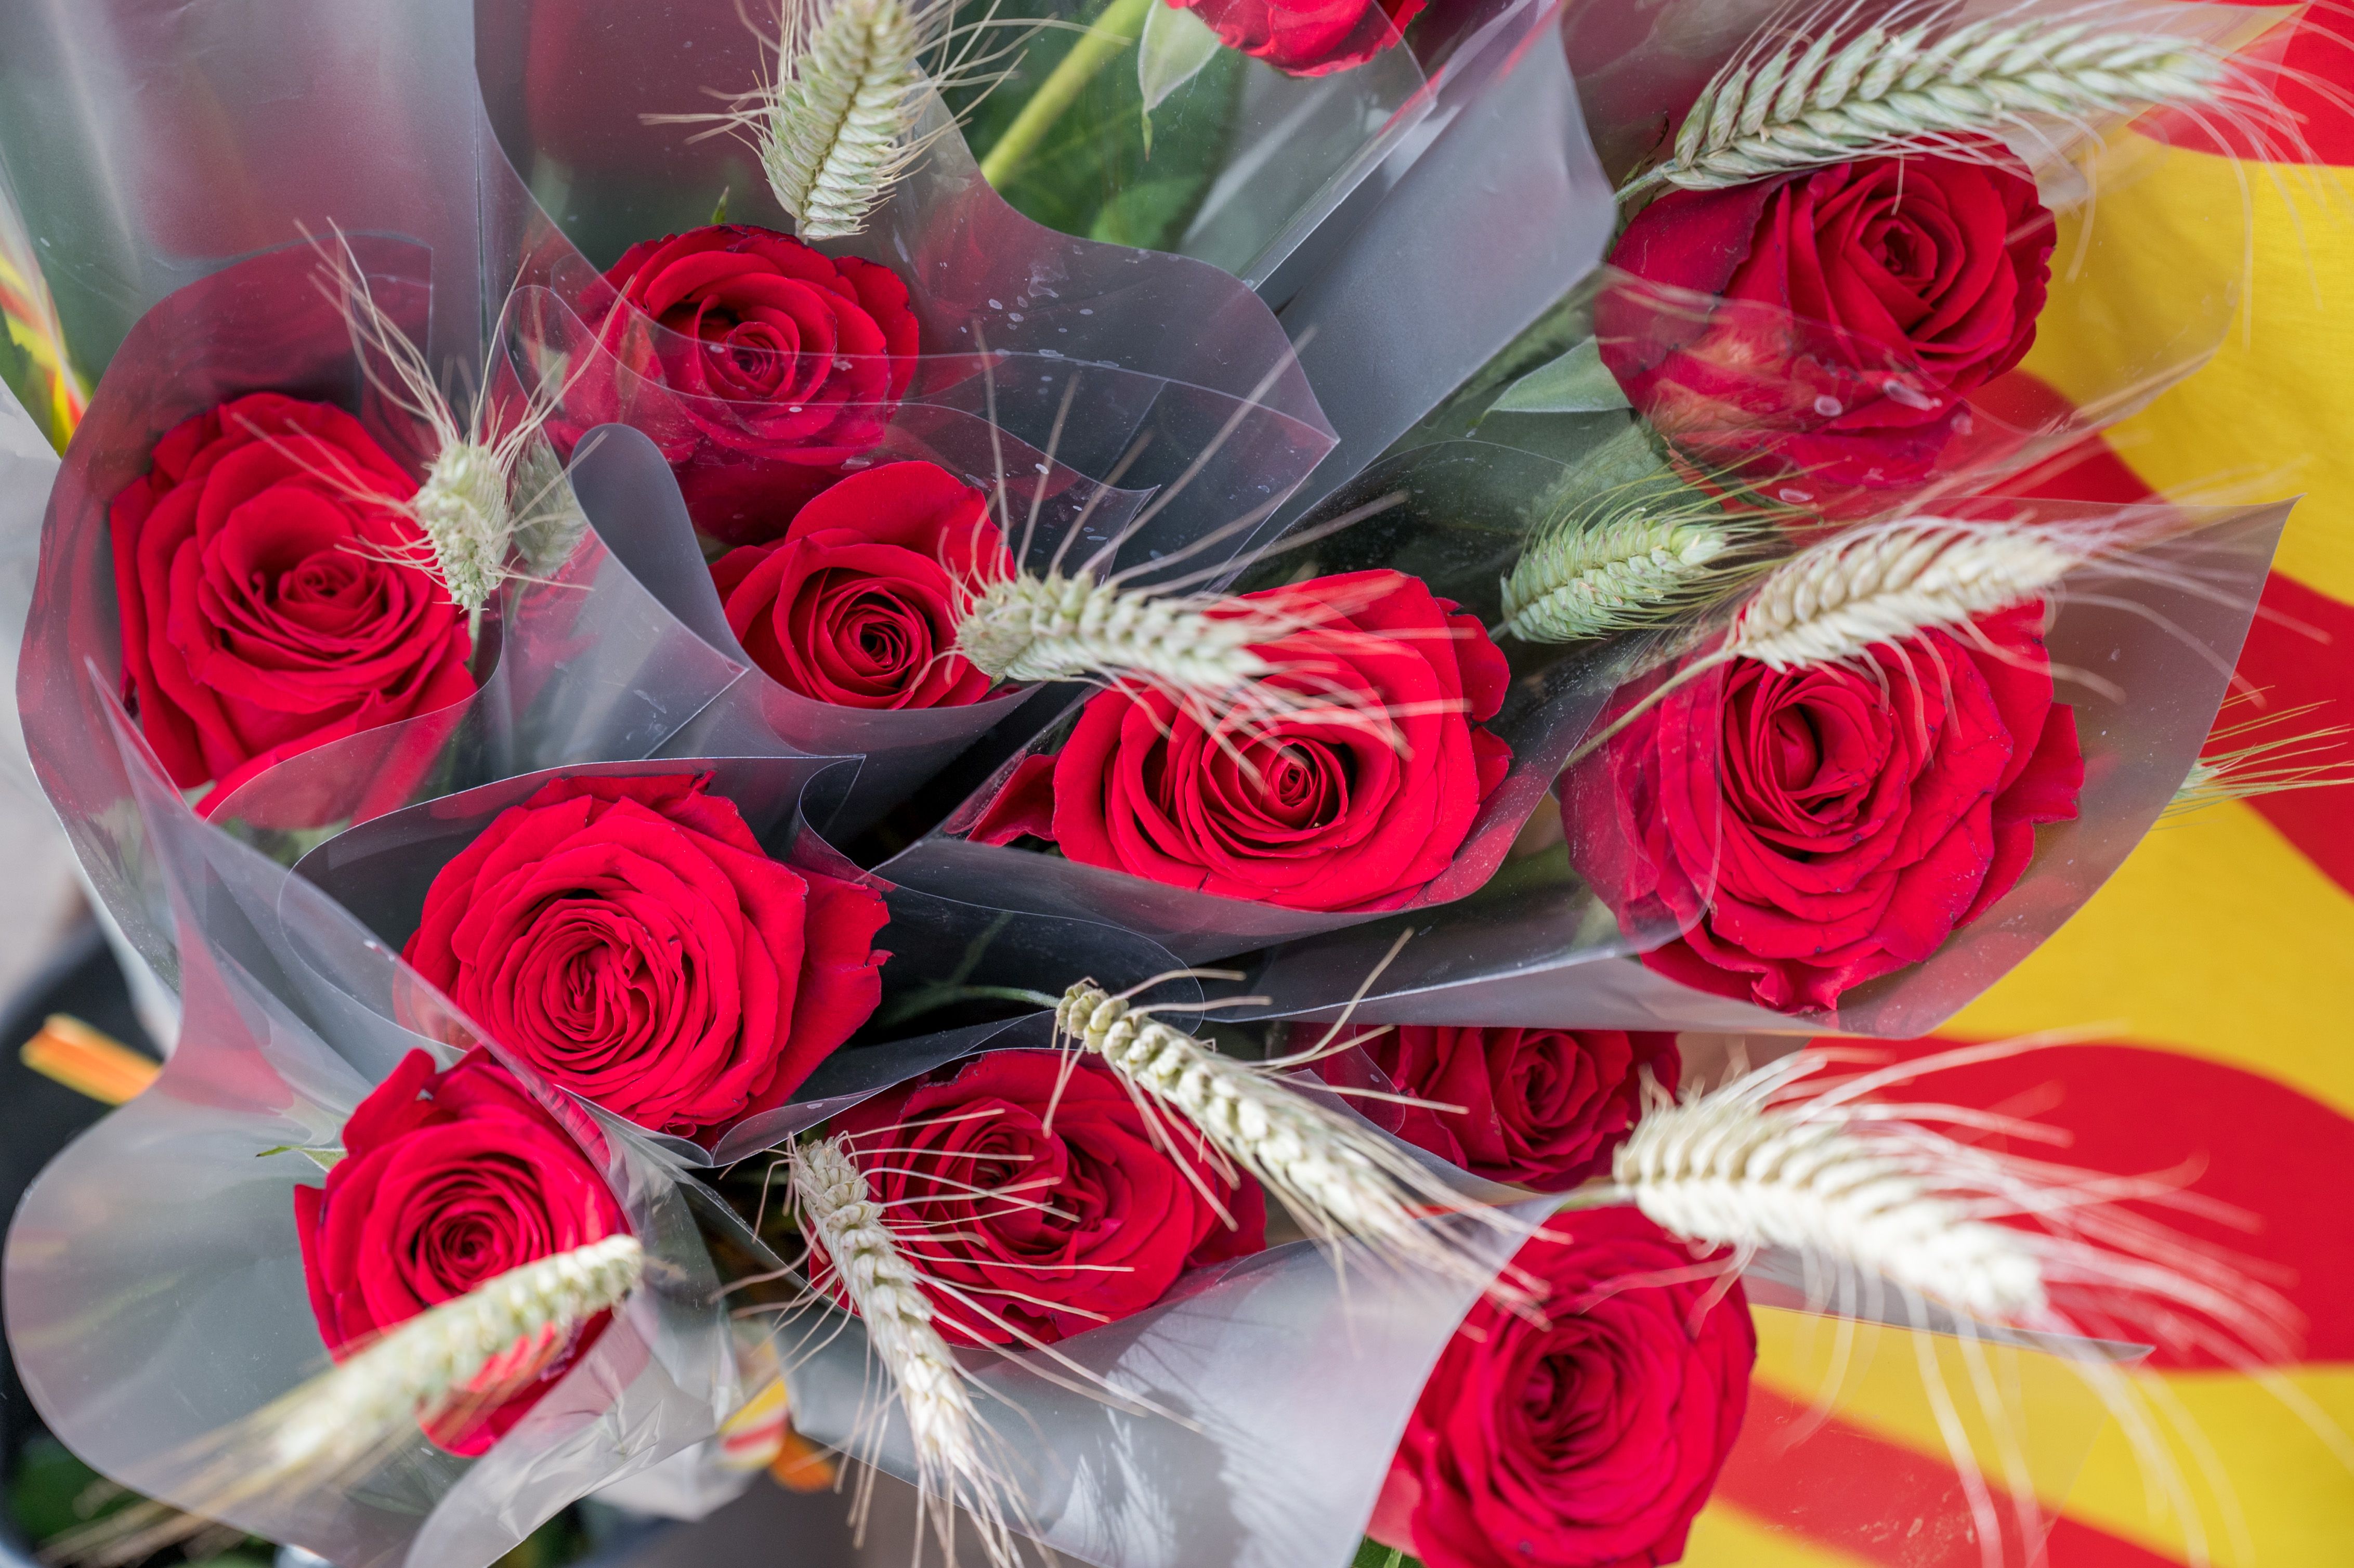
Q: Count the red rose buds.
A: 12